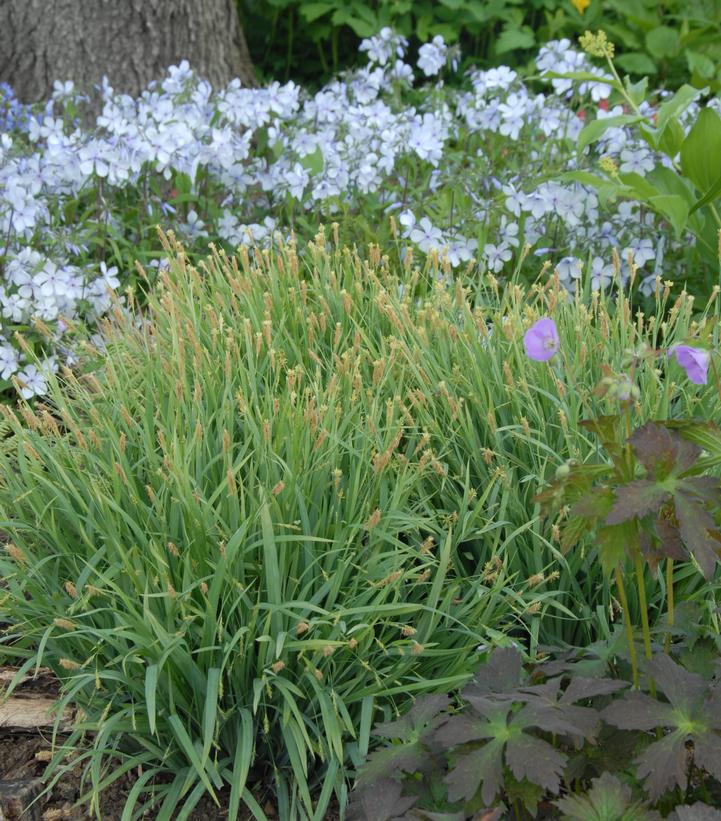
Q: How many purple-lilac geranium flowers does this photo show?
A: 2